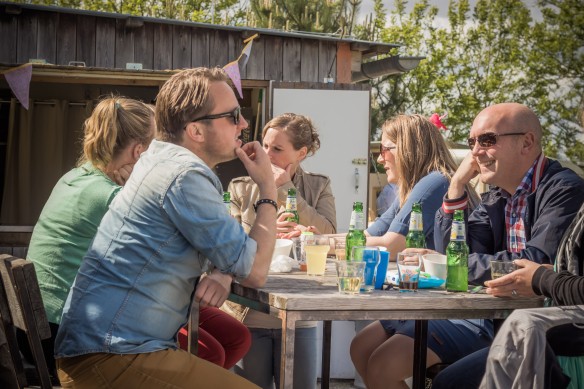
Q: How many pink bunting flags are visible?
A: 2